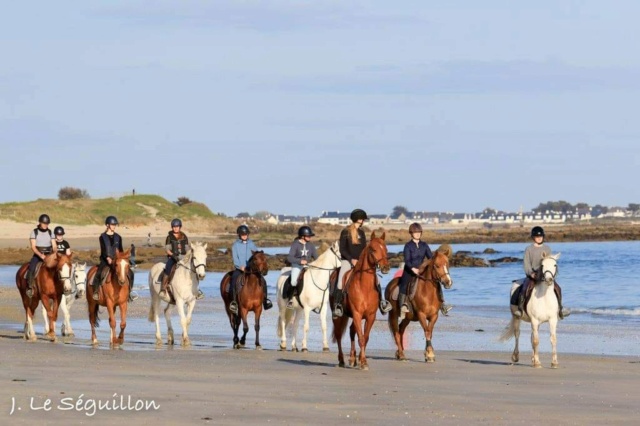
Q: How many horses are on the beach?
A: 9